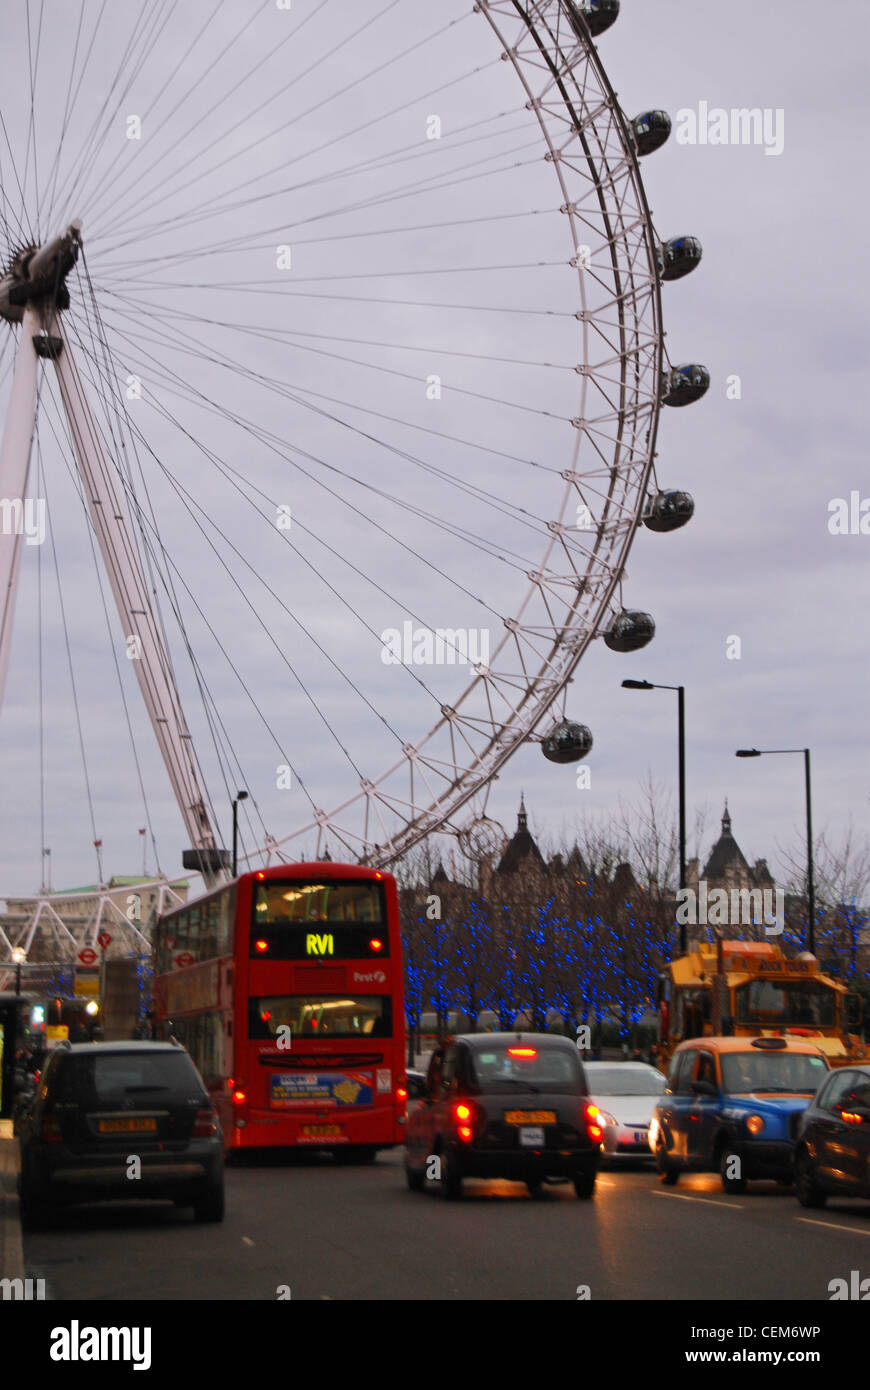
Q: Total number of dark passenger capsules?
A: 7